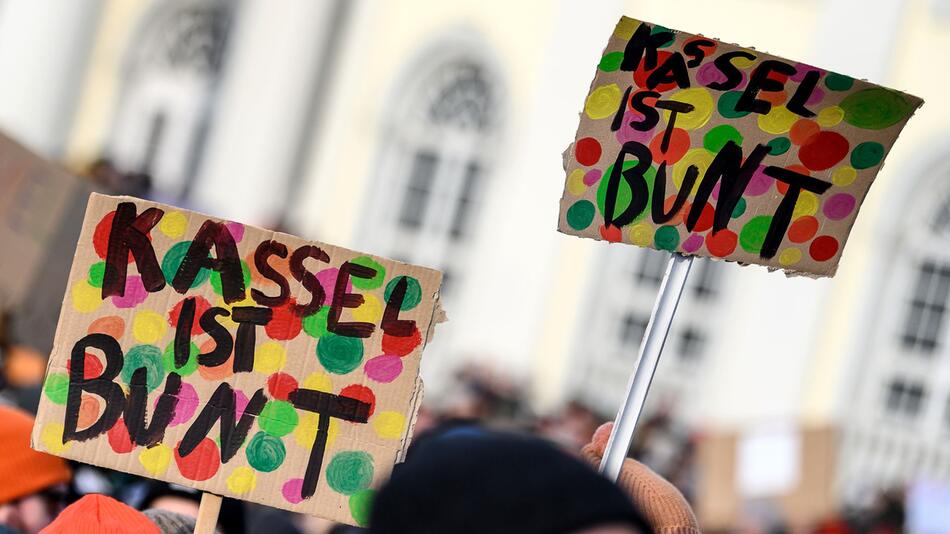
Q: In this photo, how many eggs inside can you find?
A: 0